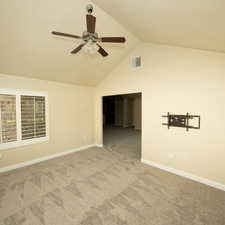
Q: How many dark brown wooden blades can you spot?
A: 5